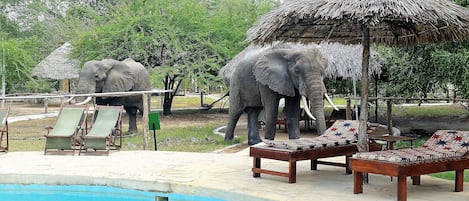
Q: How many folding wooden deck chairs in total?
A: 3